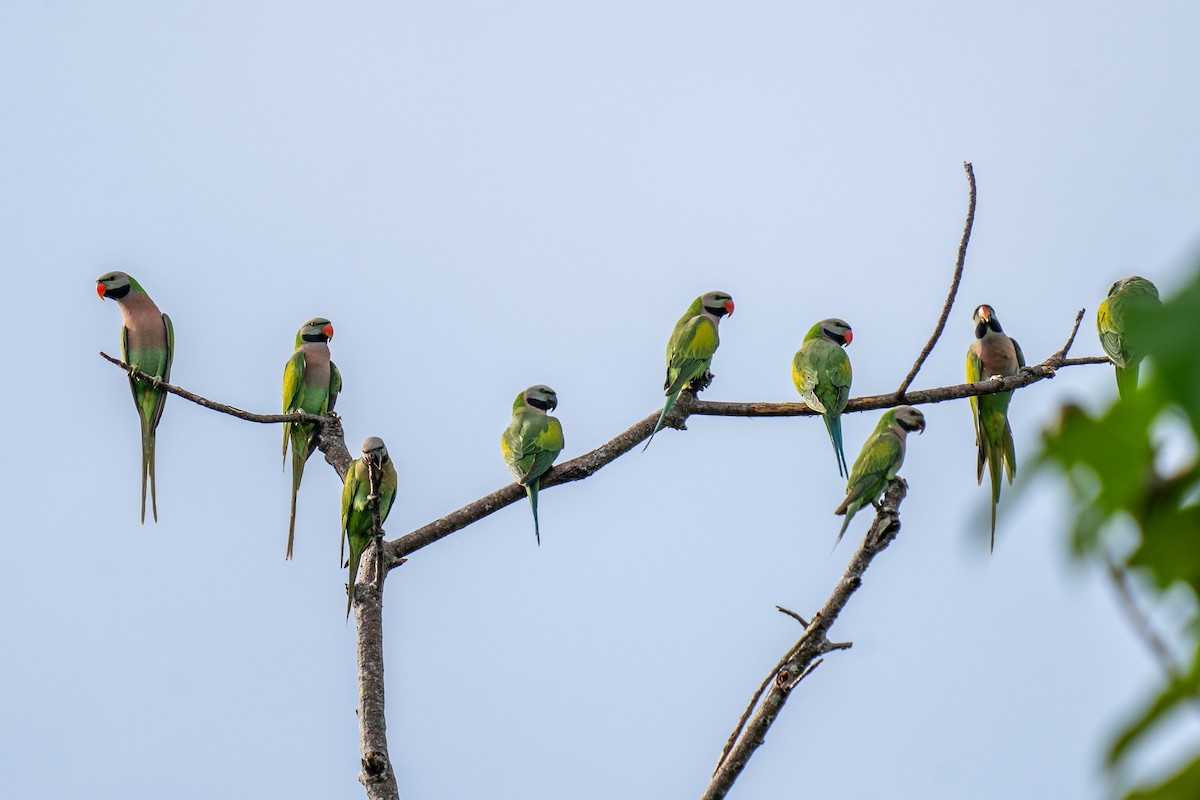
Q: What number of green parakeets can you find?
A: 9